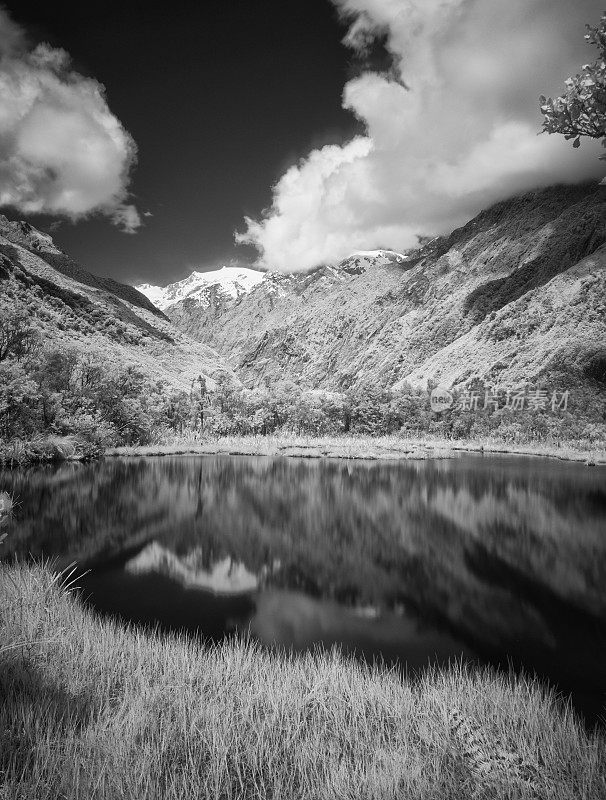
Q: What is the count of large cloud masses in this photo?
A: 2